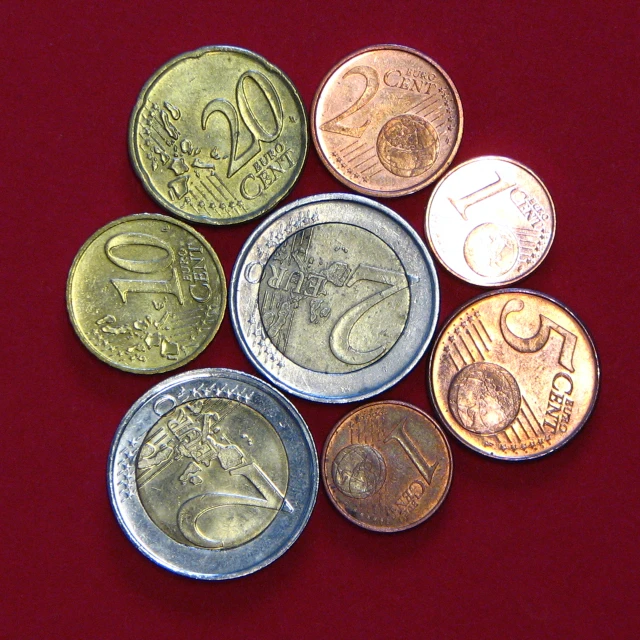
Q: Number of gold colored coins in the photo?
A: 2